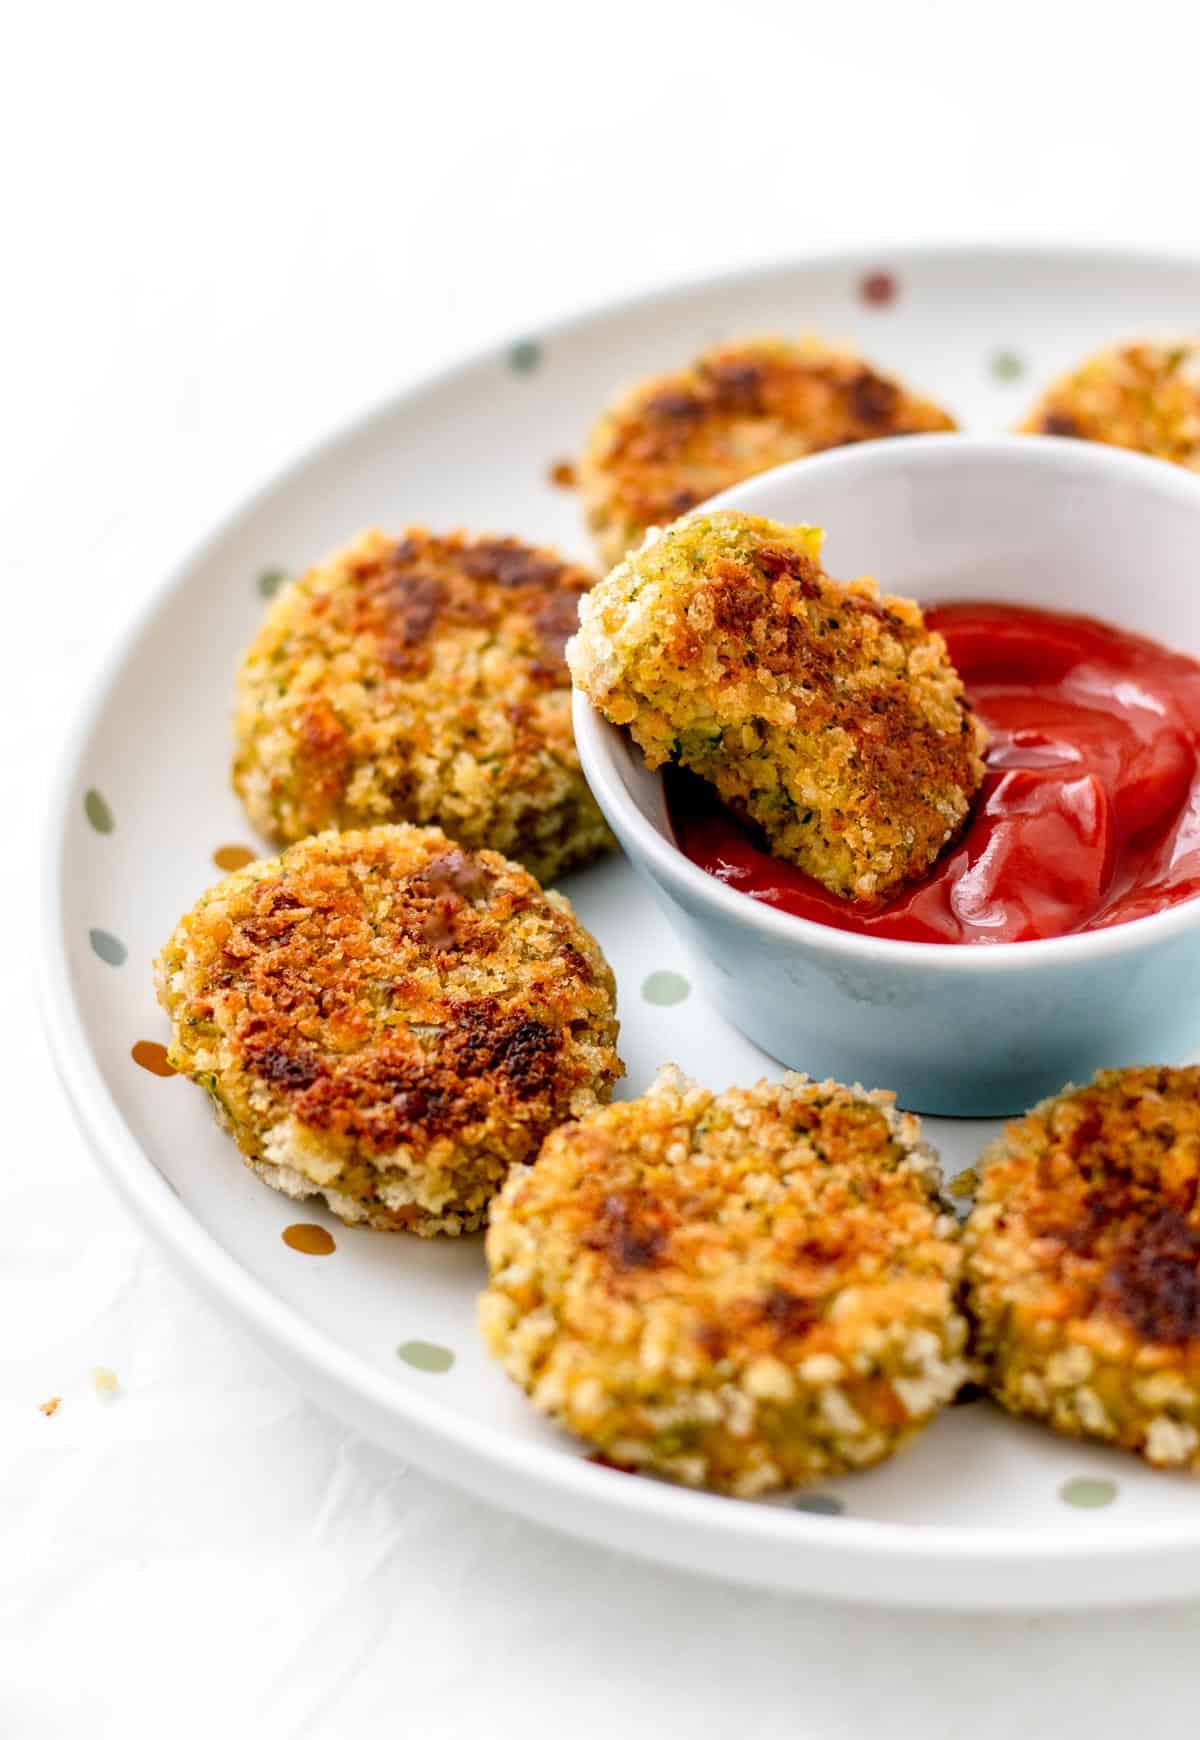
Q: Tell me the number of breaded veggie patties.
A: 7